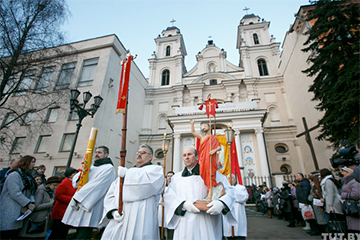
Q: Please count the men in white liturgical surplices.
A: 5